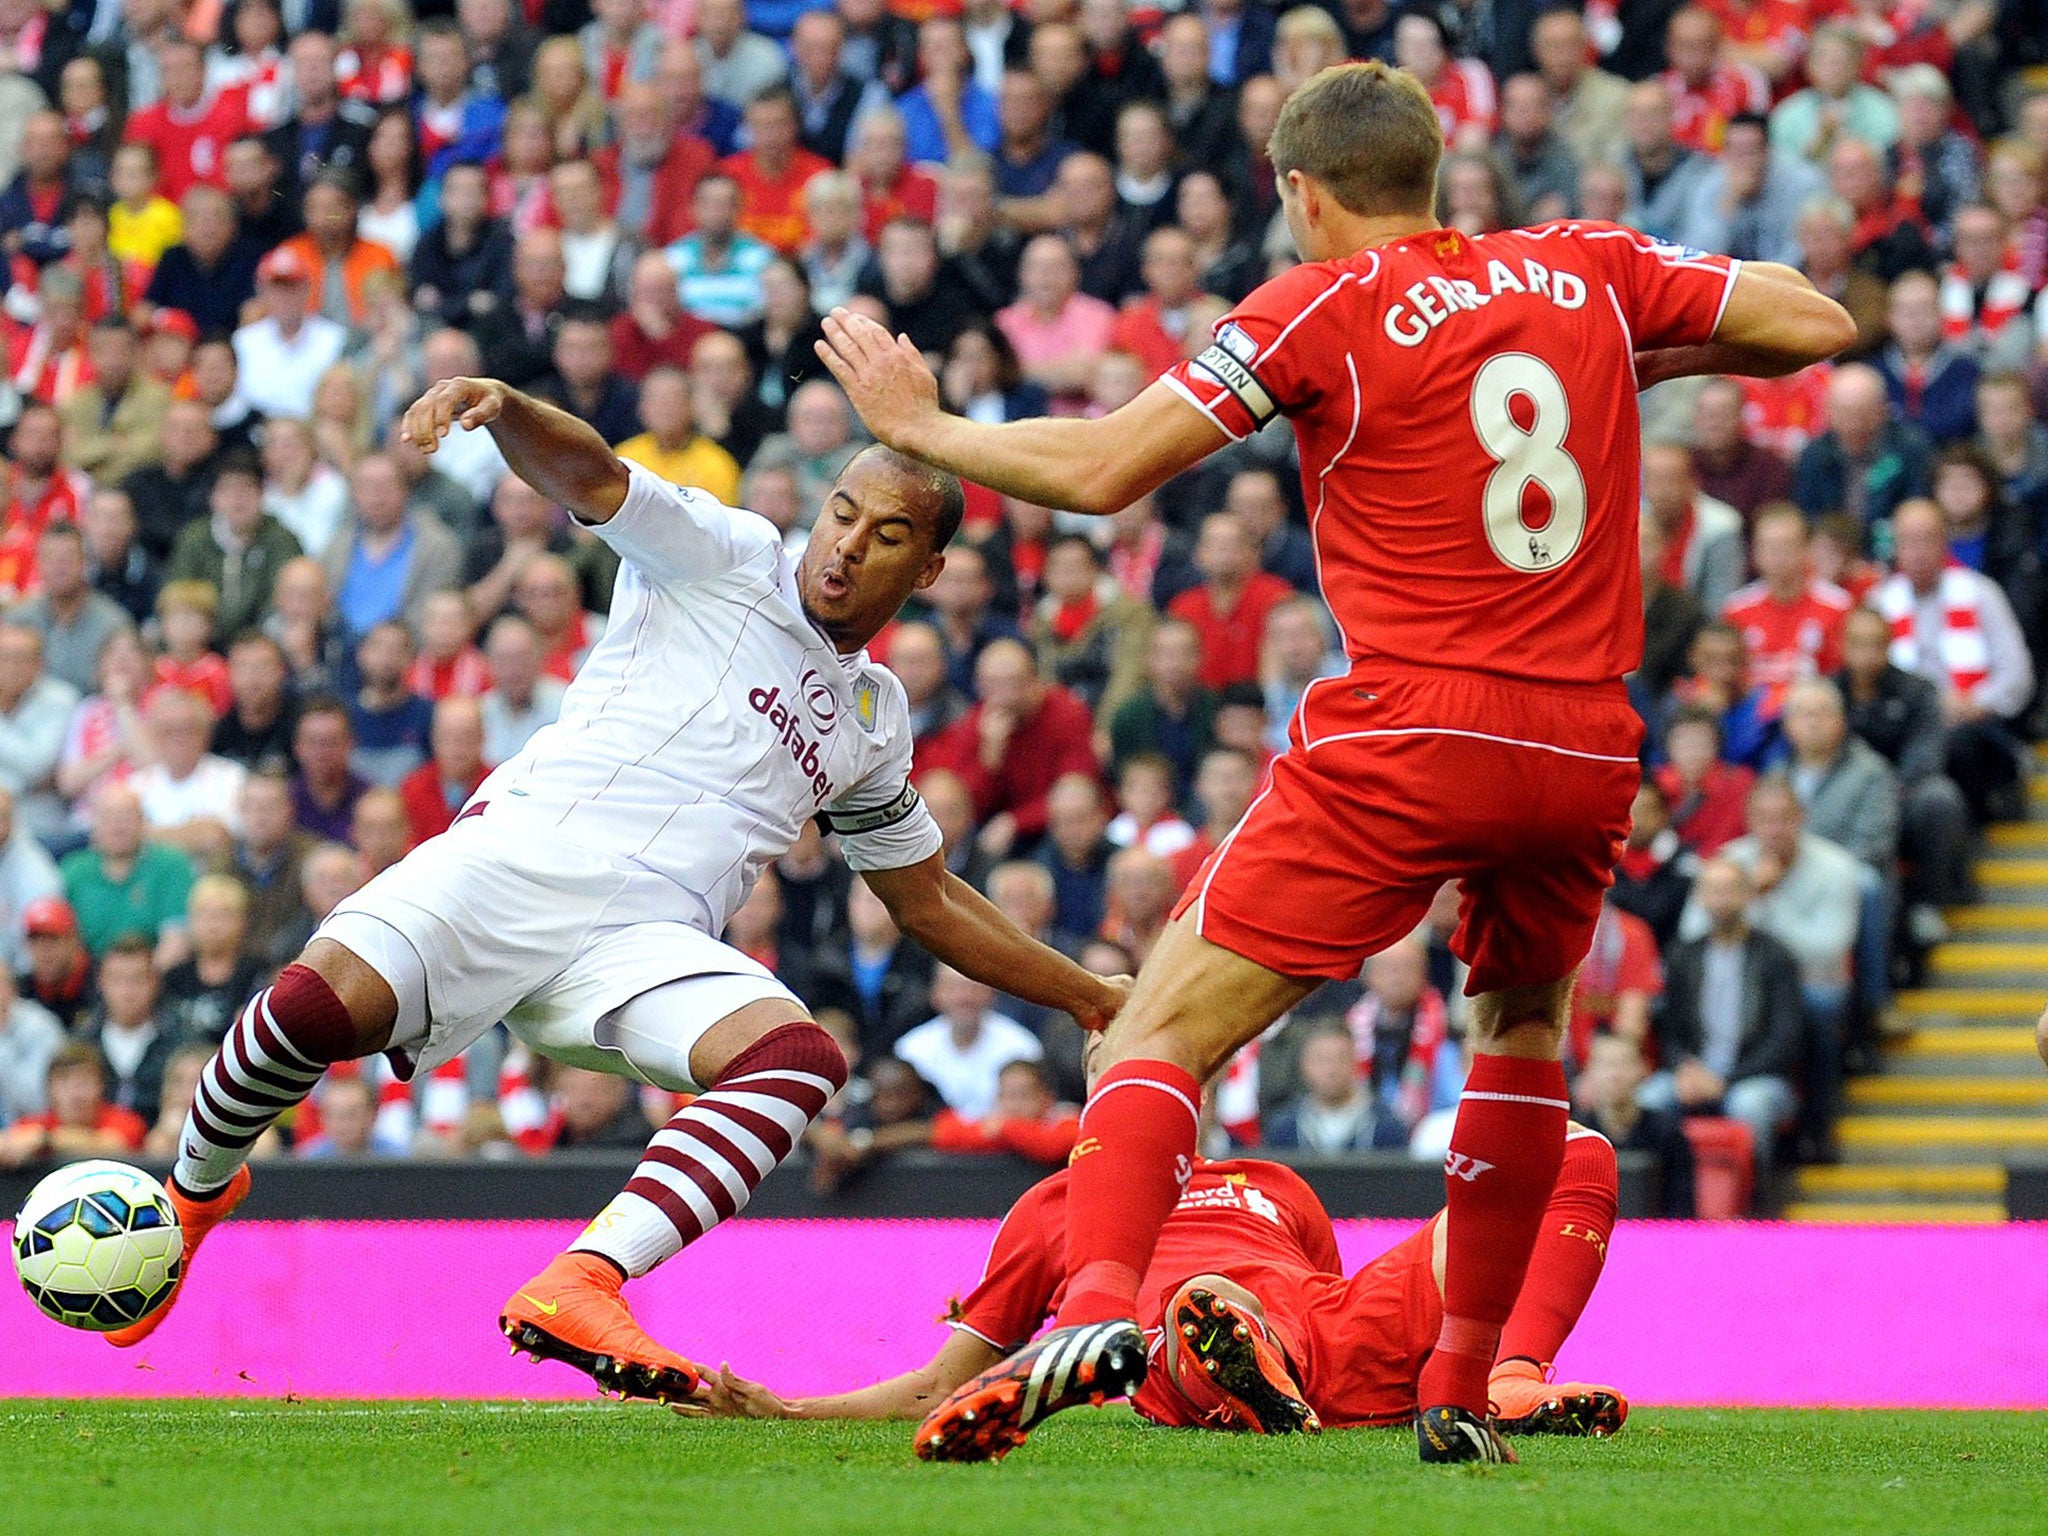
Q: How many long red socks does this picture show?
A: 3